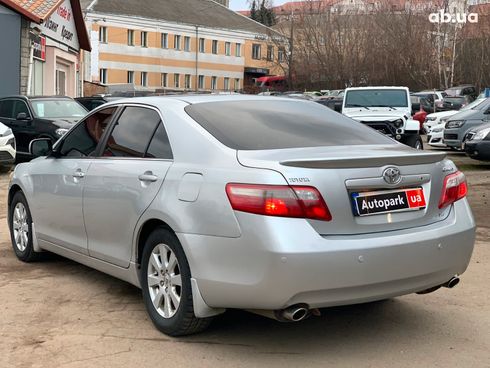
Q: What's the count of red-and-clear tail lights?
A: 2